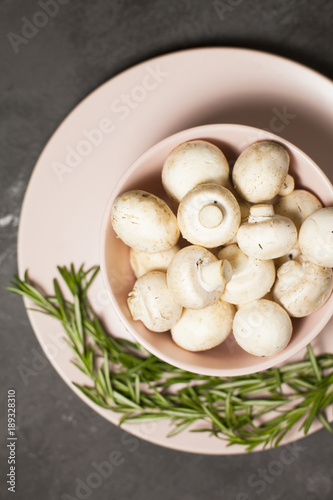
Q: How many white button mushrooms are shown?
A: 14